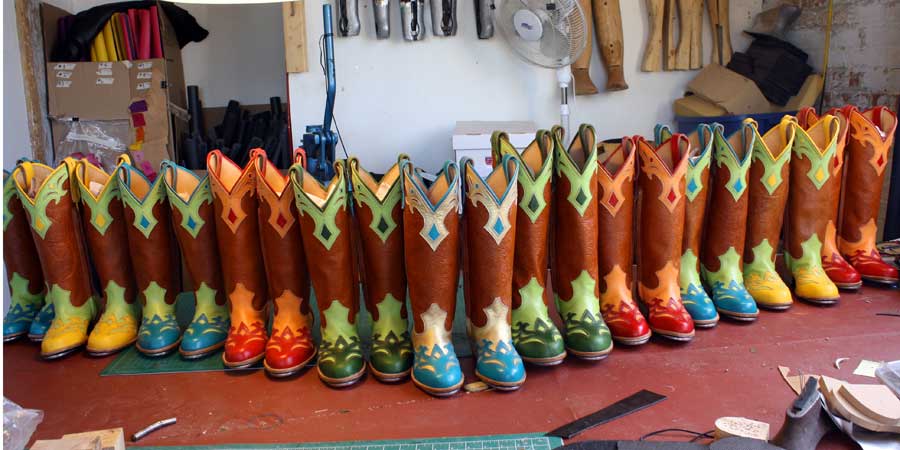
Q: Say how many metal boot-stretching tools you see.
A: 5